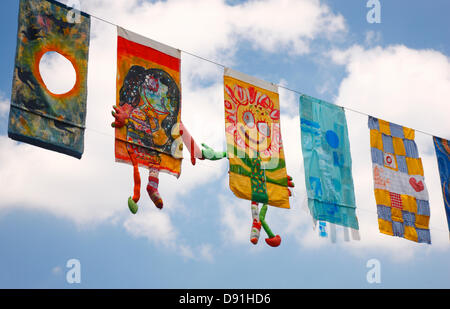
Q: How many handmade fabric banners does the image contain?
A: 6